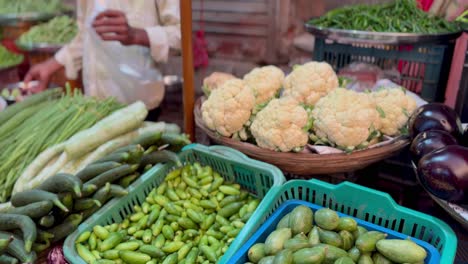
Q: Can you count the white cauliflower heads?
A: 7